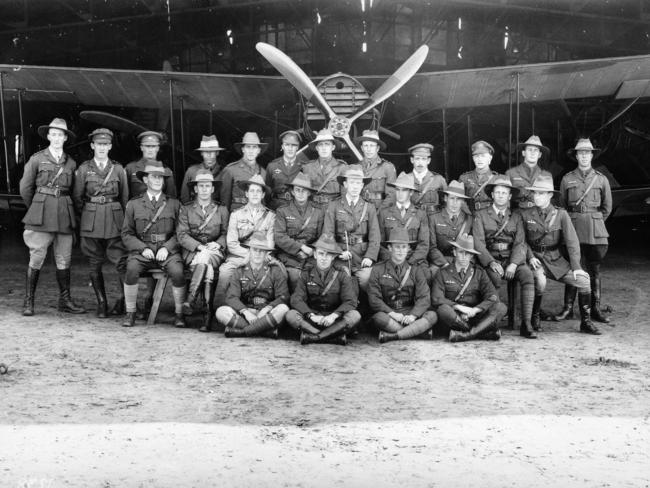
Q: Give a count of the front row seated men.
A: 4